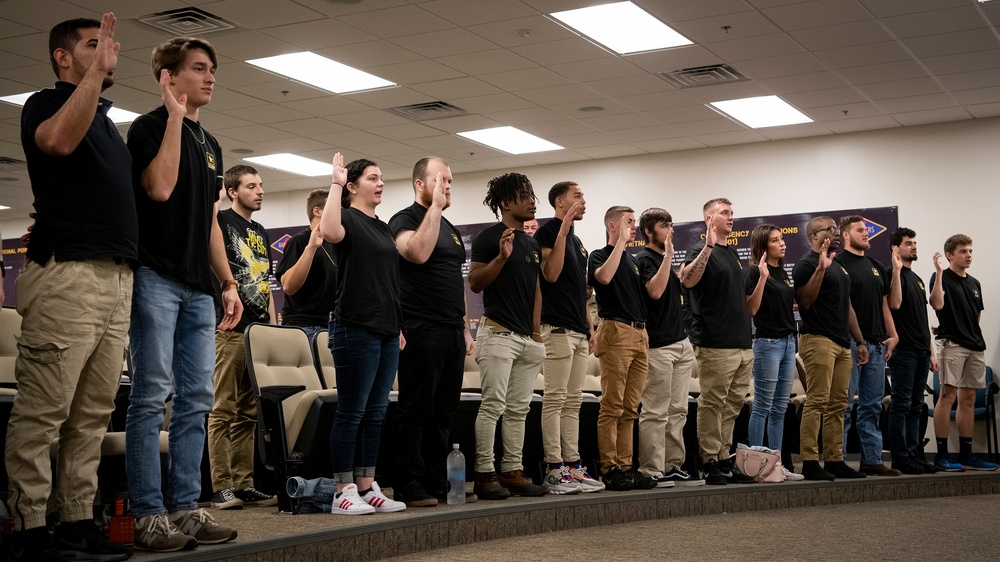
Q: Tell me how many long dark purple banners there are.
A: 3